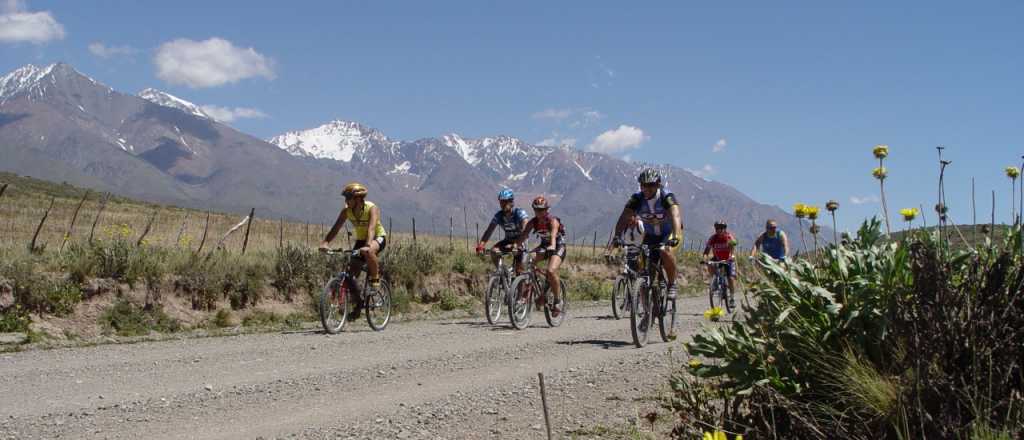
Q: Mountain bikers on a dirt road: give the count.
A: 7